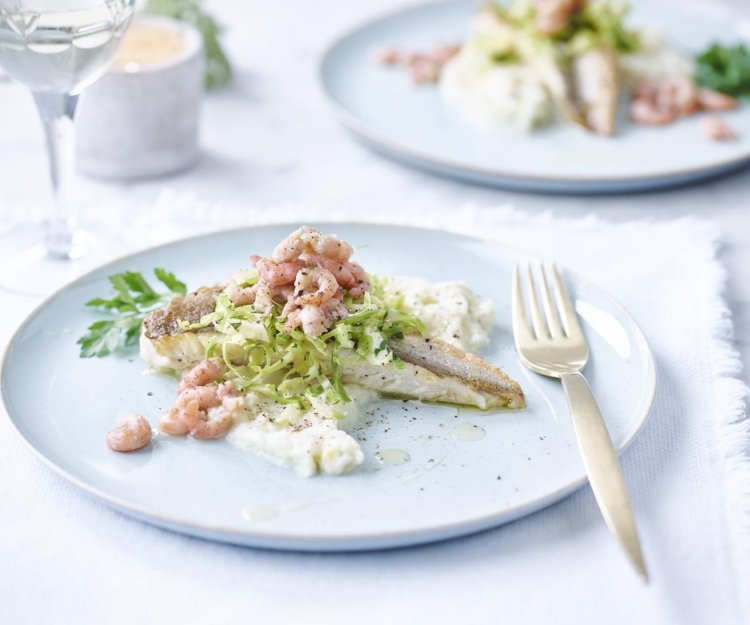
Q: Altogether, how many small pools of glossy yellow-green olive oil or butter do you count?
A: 3